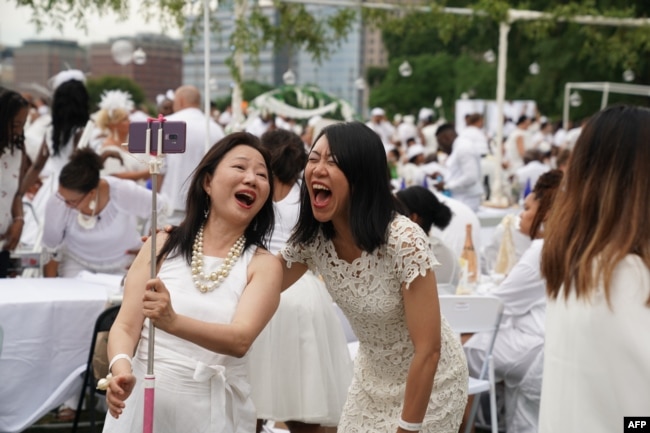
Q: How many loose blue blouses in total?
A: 0